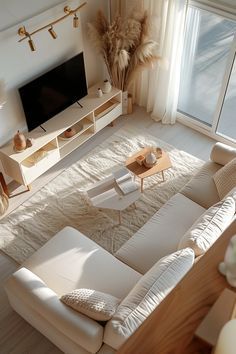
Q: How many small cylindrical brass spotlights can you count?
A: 3